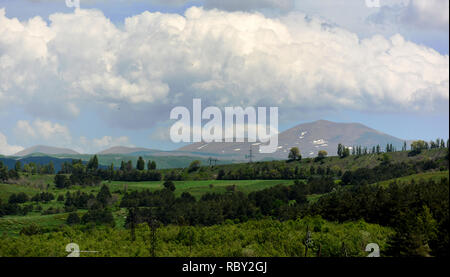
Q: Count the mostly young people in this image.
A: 0